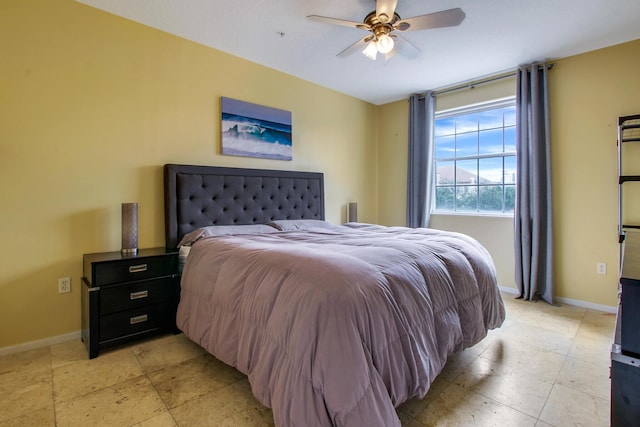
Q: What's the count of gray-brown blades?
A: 5